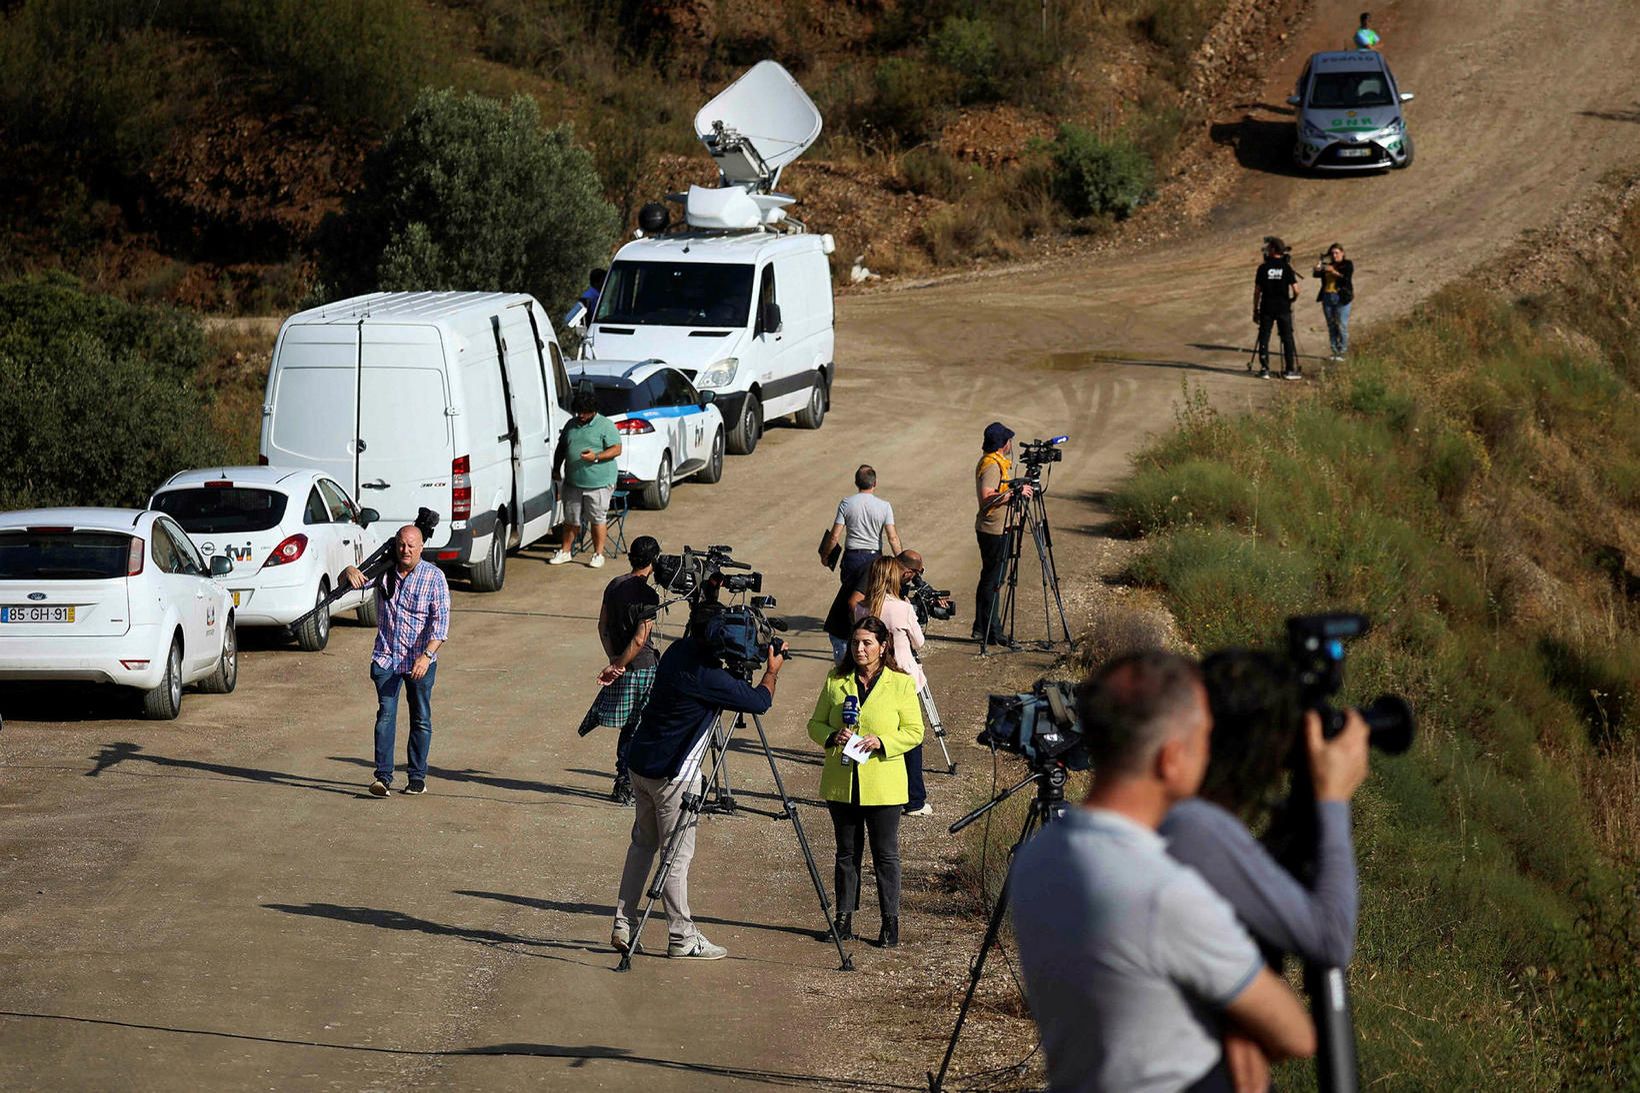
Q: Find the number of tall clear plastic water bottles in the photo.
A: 0